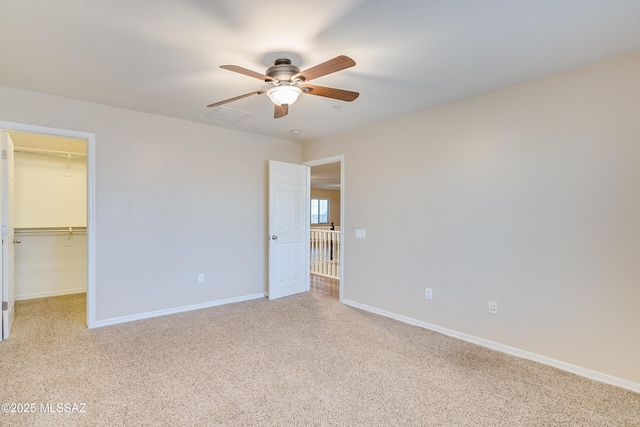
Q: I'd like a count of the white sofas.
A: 0